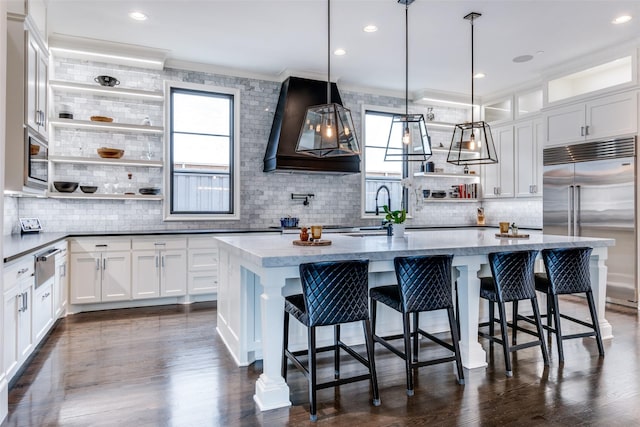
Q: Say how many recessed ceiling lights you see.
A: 5